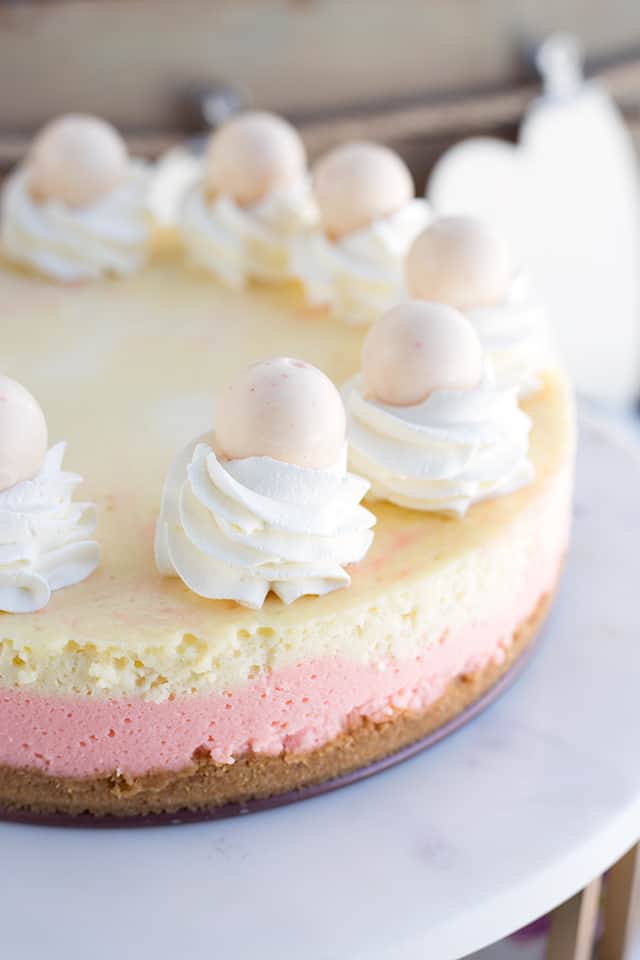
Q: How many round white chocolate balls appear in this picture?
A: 7